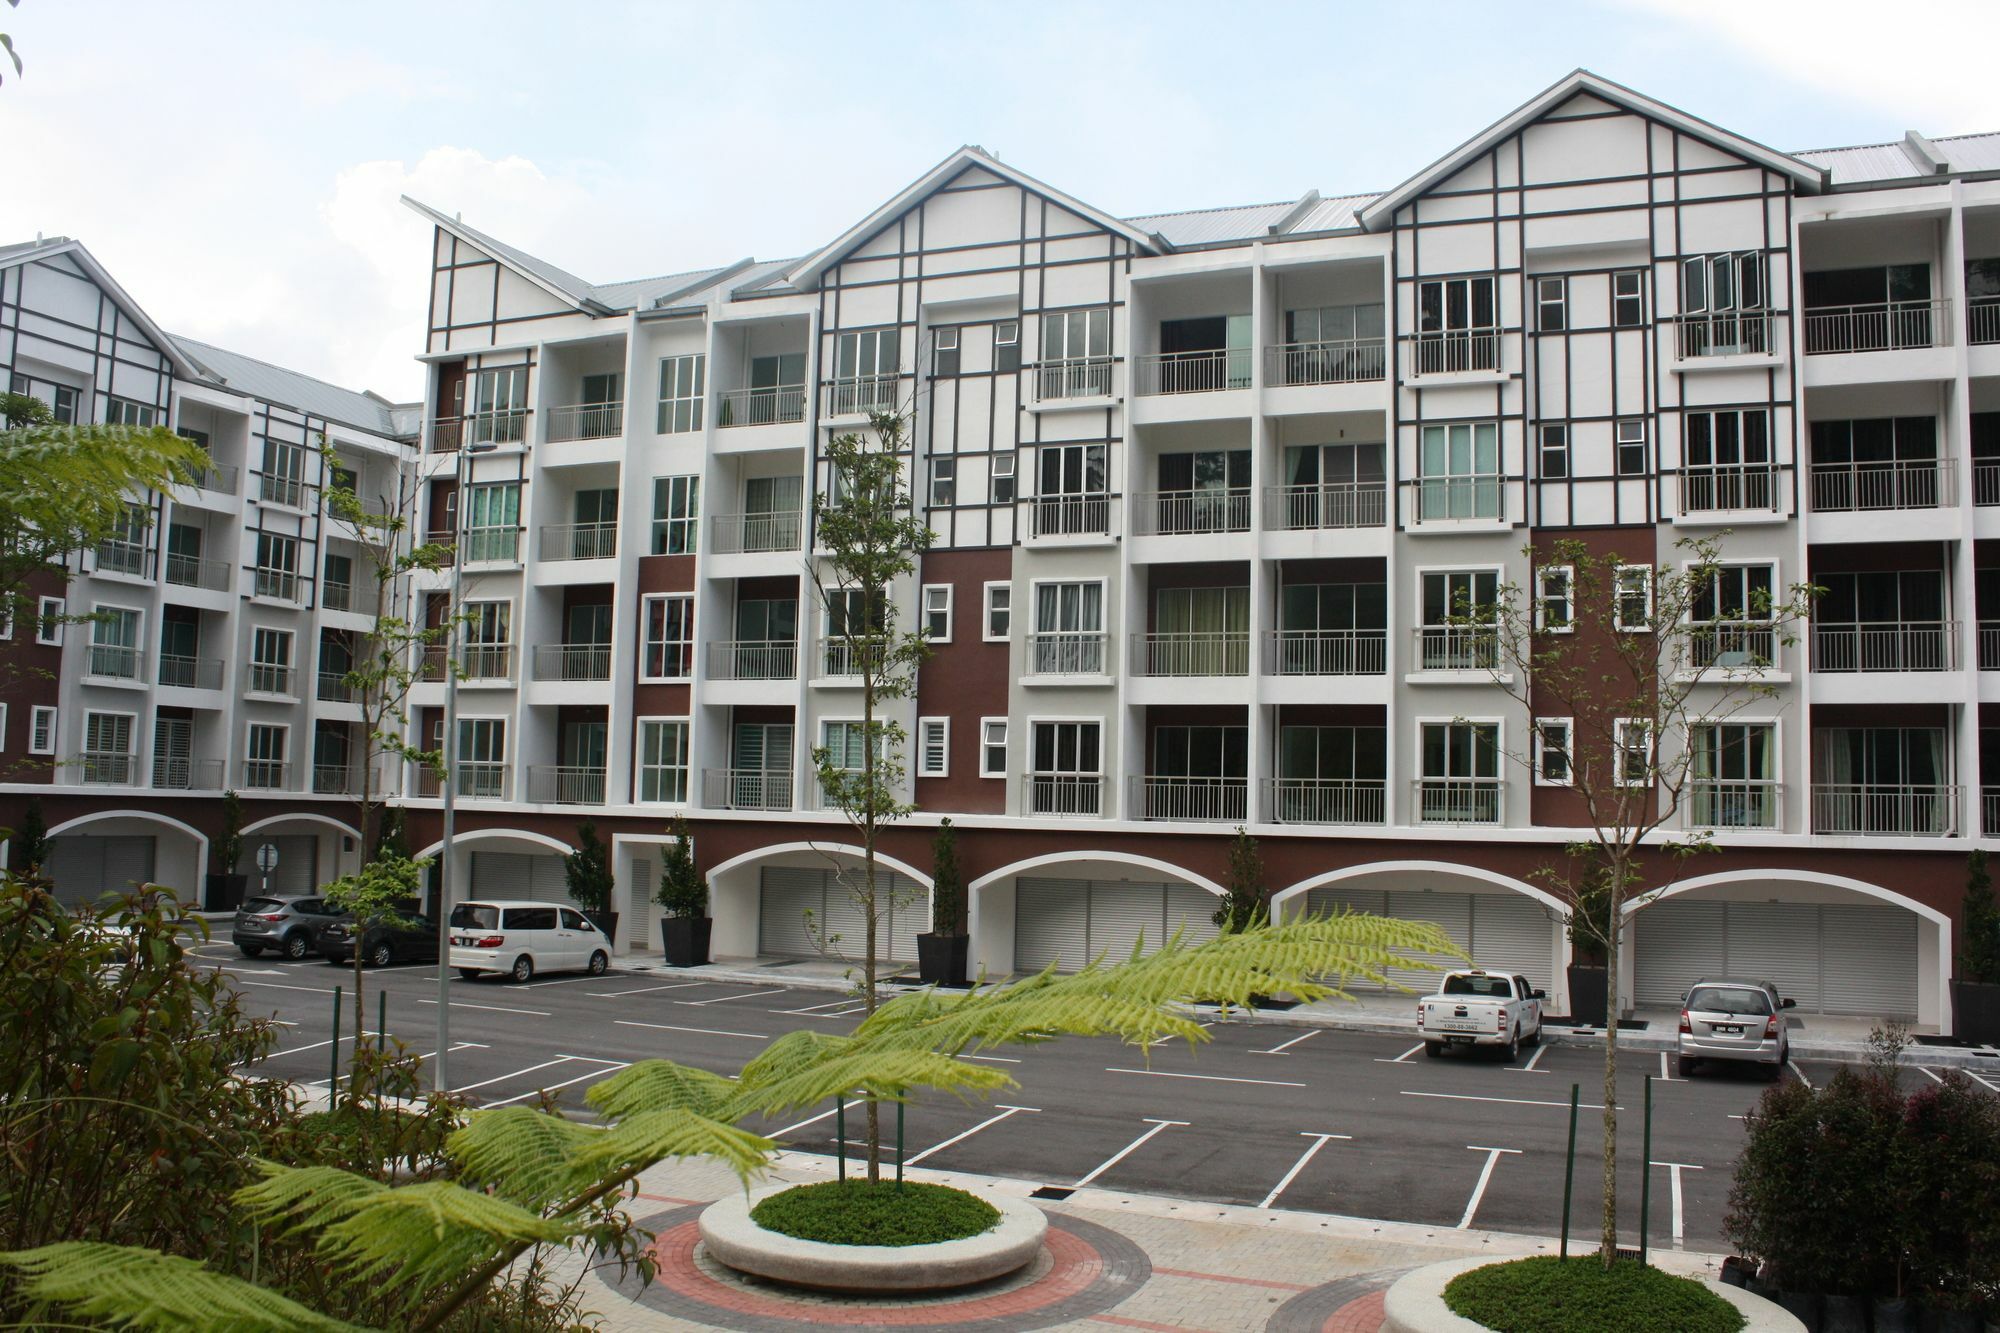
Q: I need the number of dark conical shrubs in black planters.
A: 9